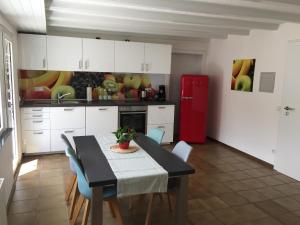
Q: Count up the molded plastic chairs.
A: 4